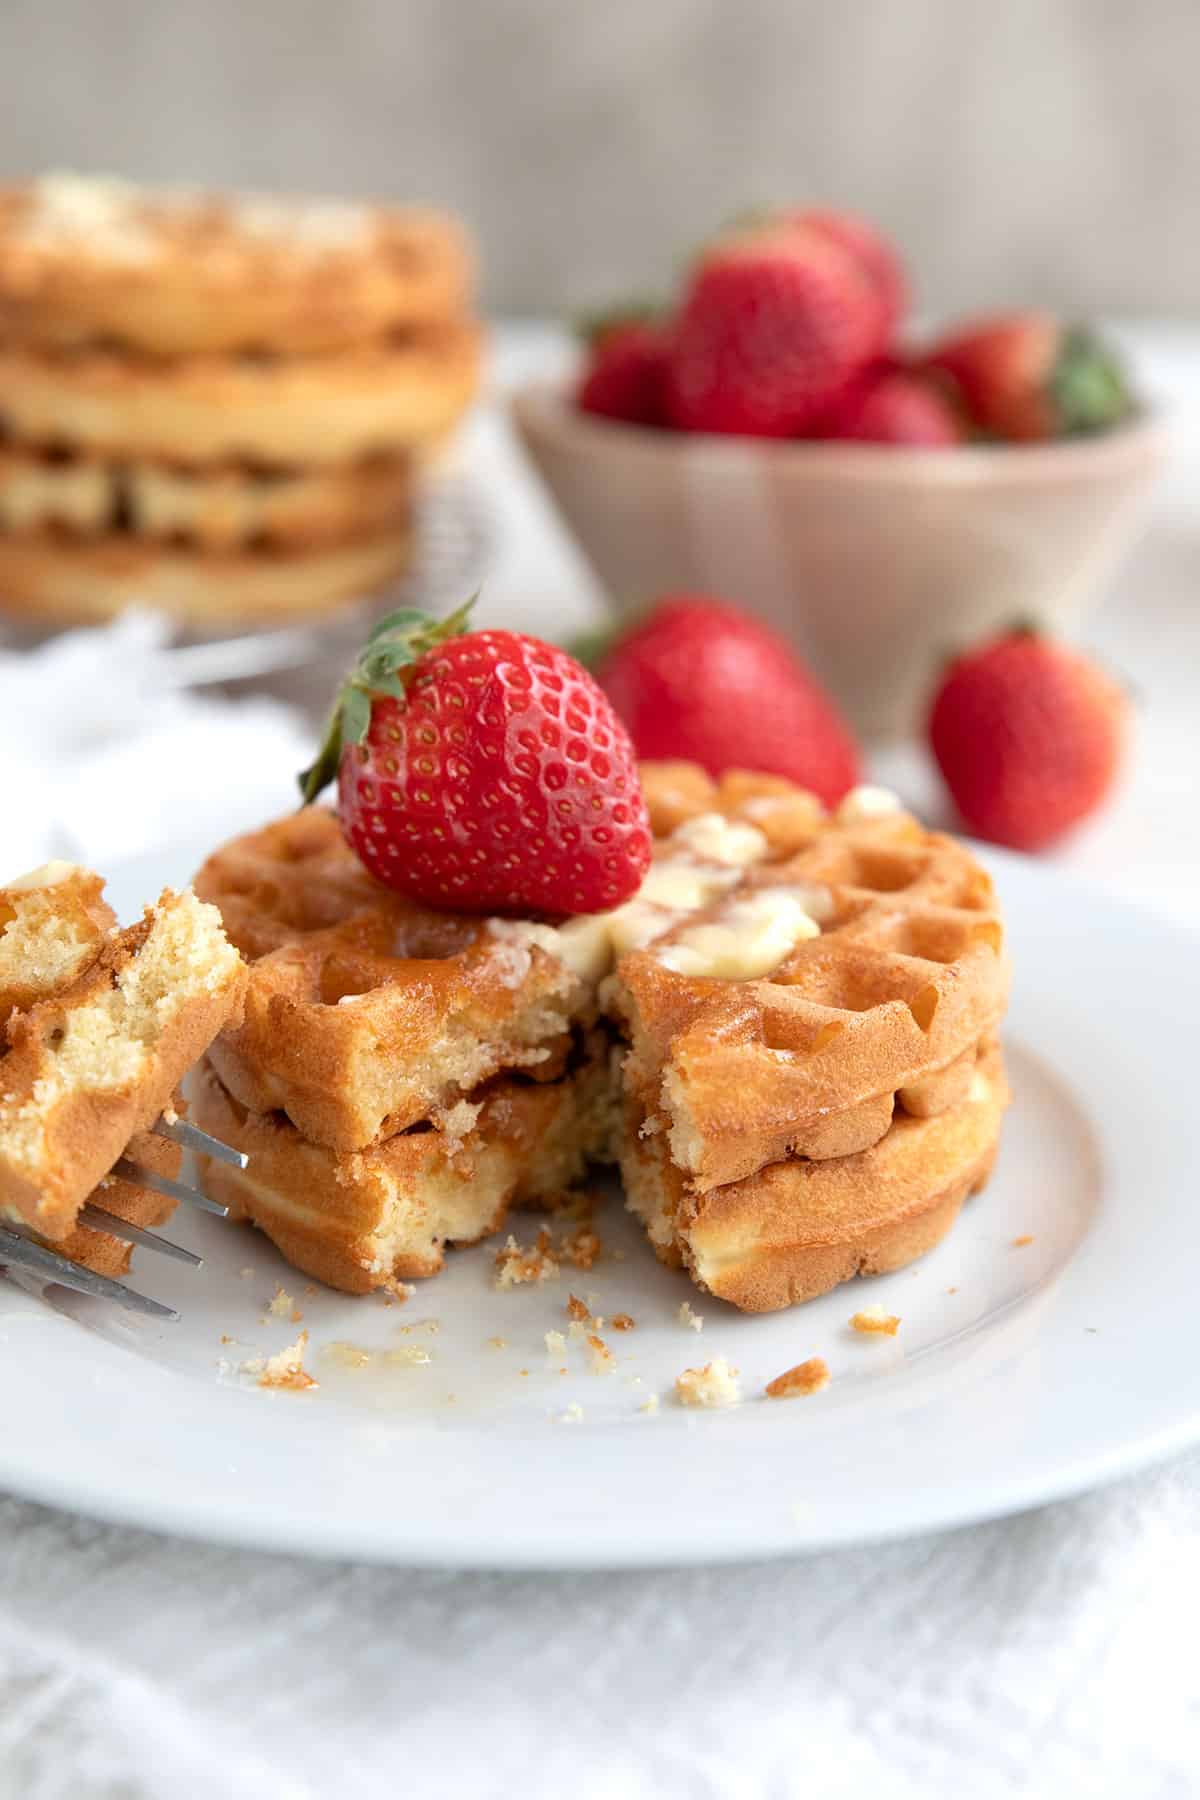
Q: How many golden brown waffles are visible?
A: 6